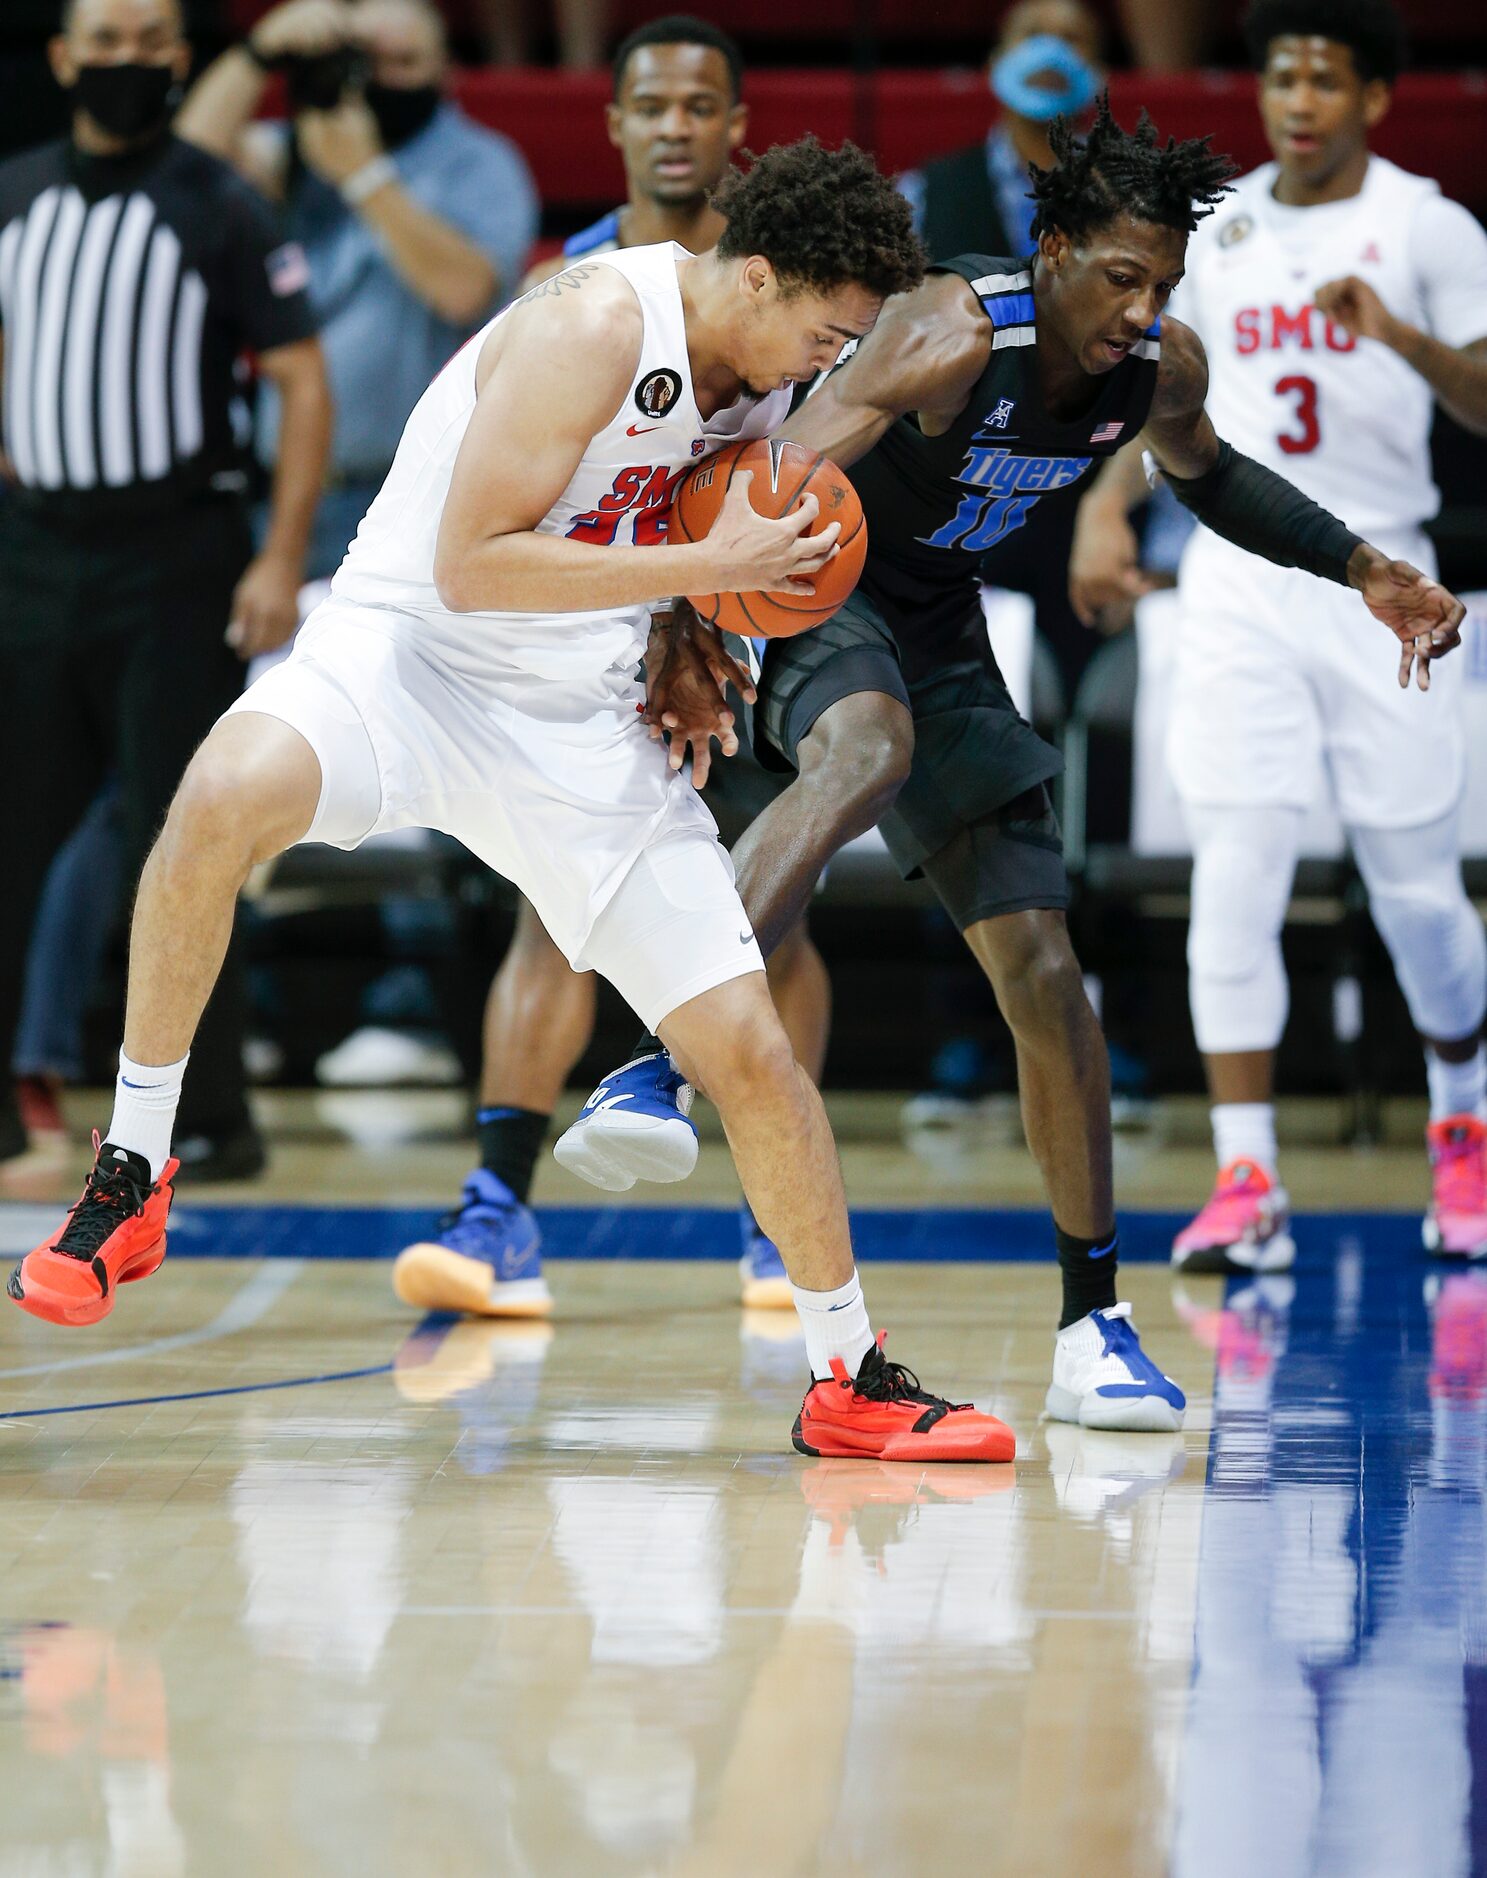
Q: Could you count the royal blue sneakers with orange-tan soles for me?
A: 2